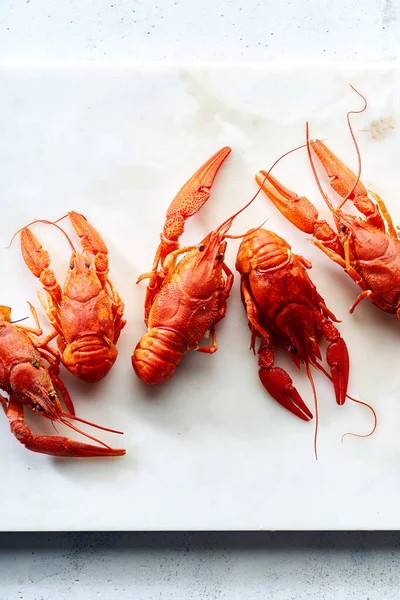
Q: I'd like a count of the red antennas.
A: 10